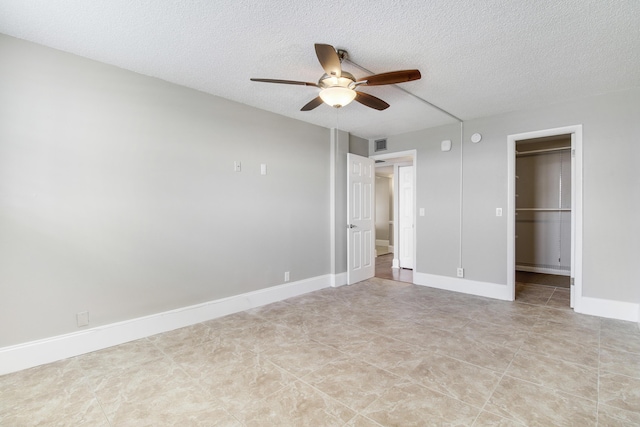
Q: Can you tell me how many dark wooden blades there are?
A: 5